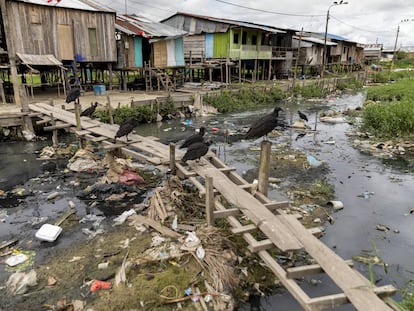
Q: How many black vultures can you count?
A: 7